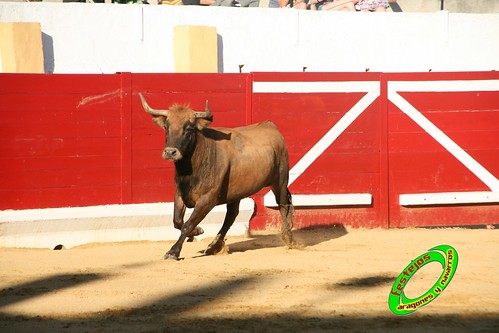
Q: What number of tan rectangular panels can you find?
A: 2